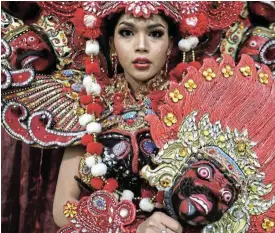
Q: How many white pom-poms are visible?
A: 11